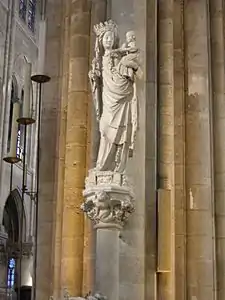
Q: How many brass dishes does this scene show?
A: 3